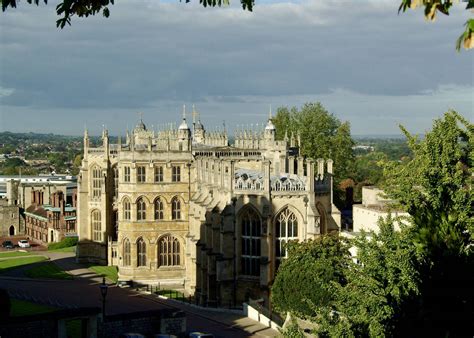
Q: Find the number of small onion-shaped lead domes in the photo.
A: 4